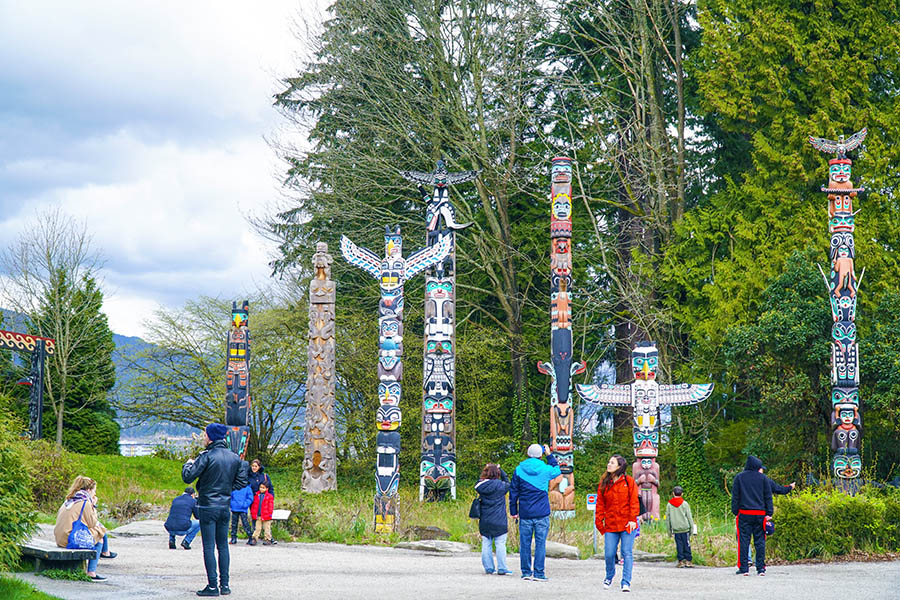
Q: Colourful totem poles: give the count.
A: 6